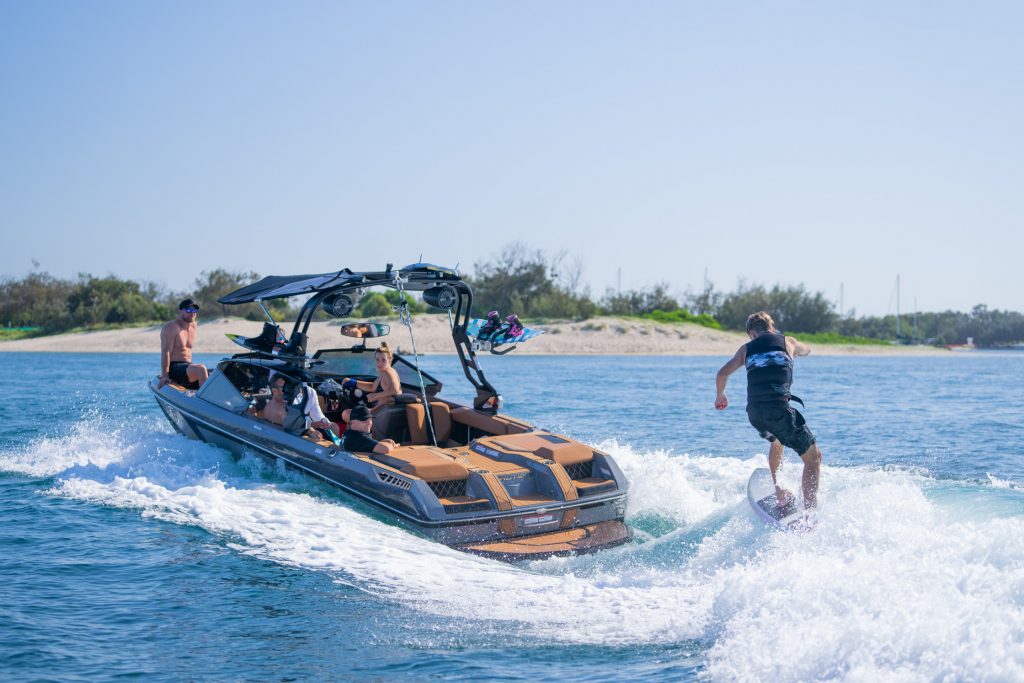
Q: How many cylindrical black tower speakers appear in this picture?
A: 2